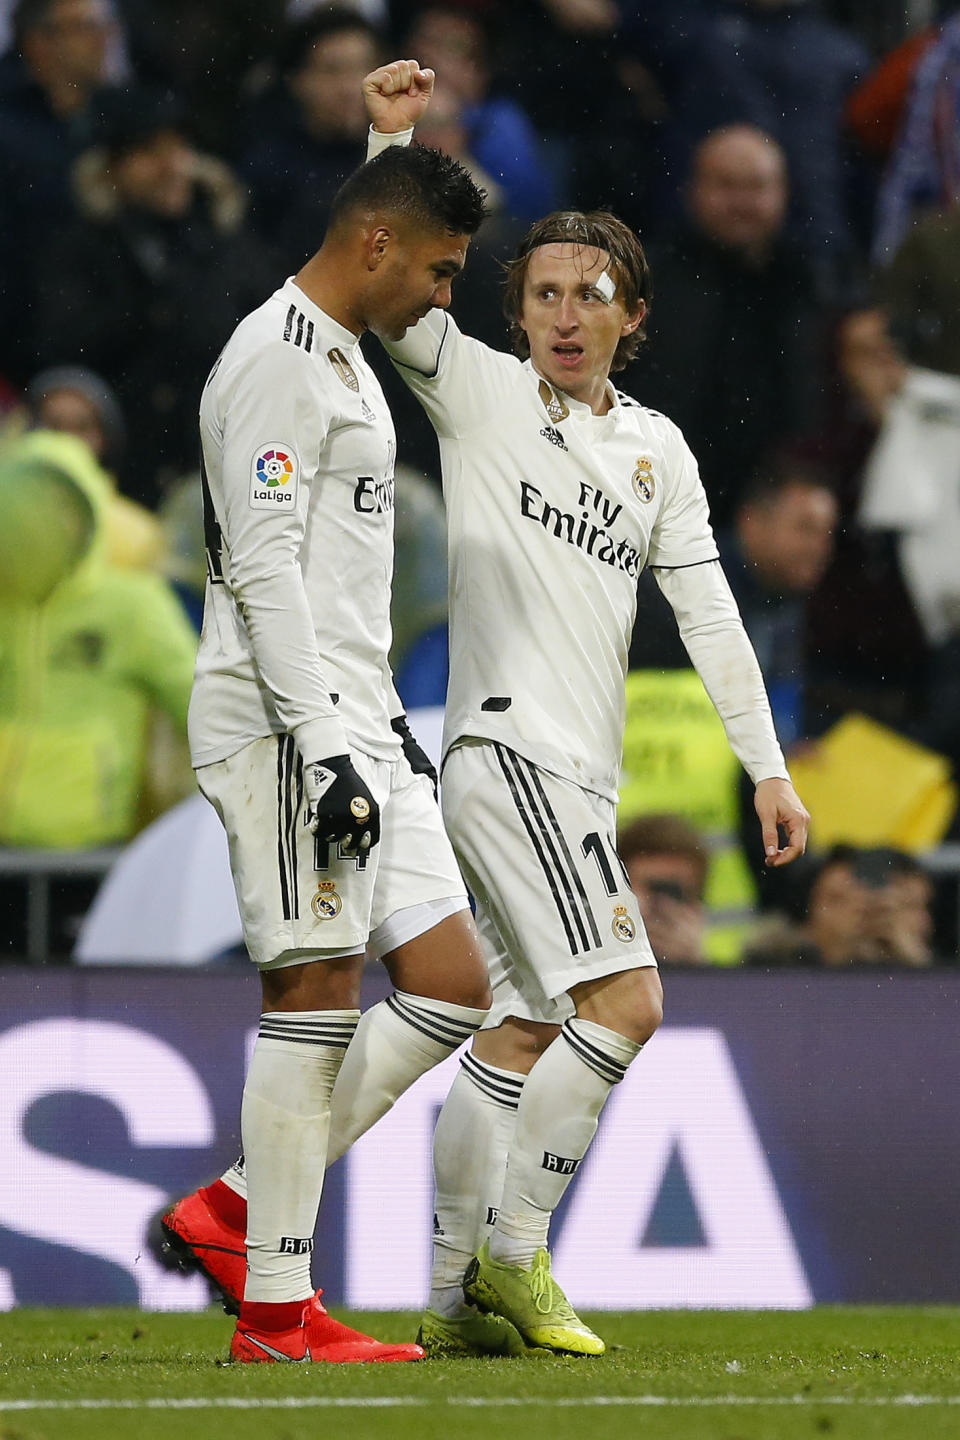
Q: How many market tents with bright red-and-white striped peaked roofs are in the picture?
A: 0